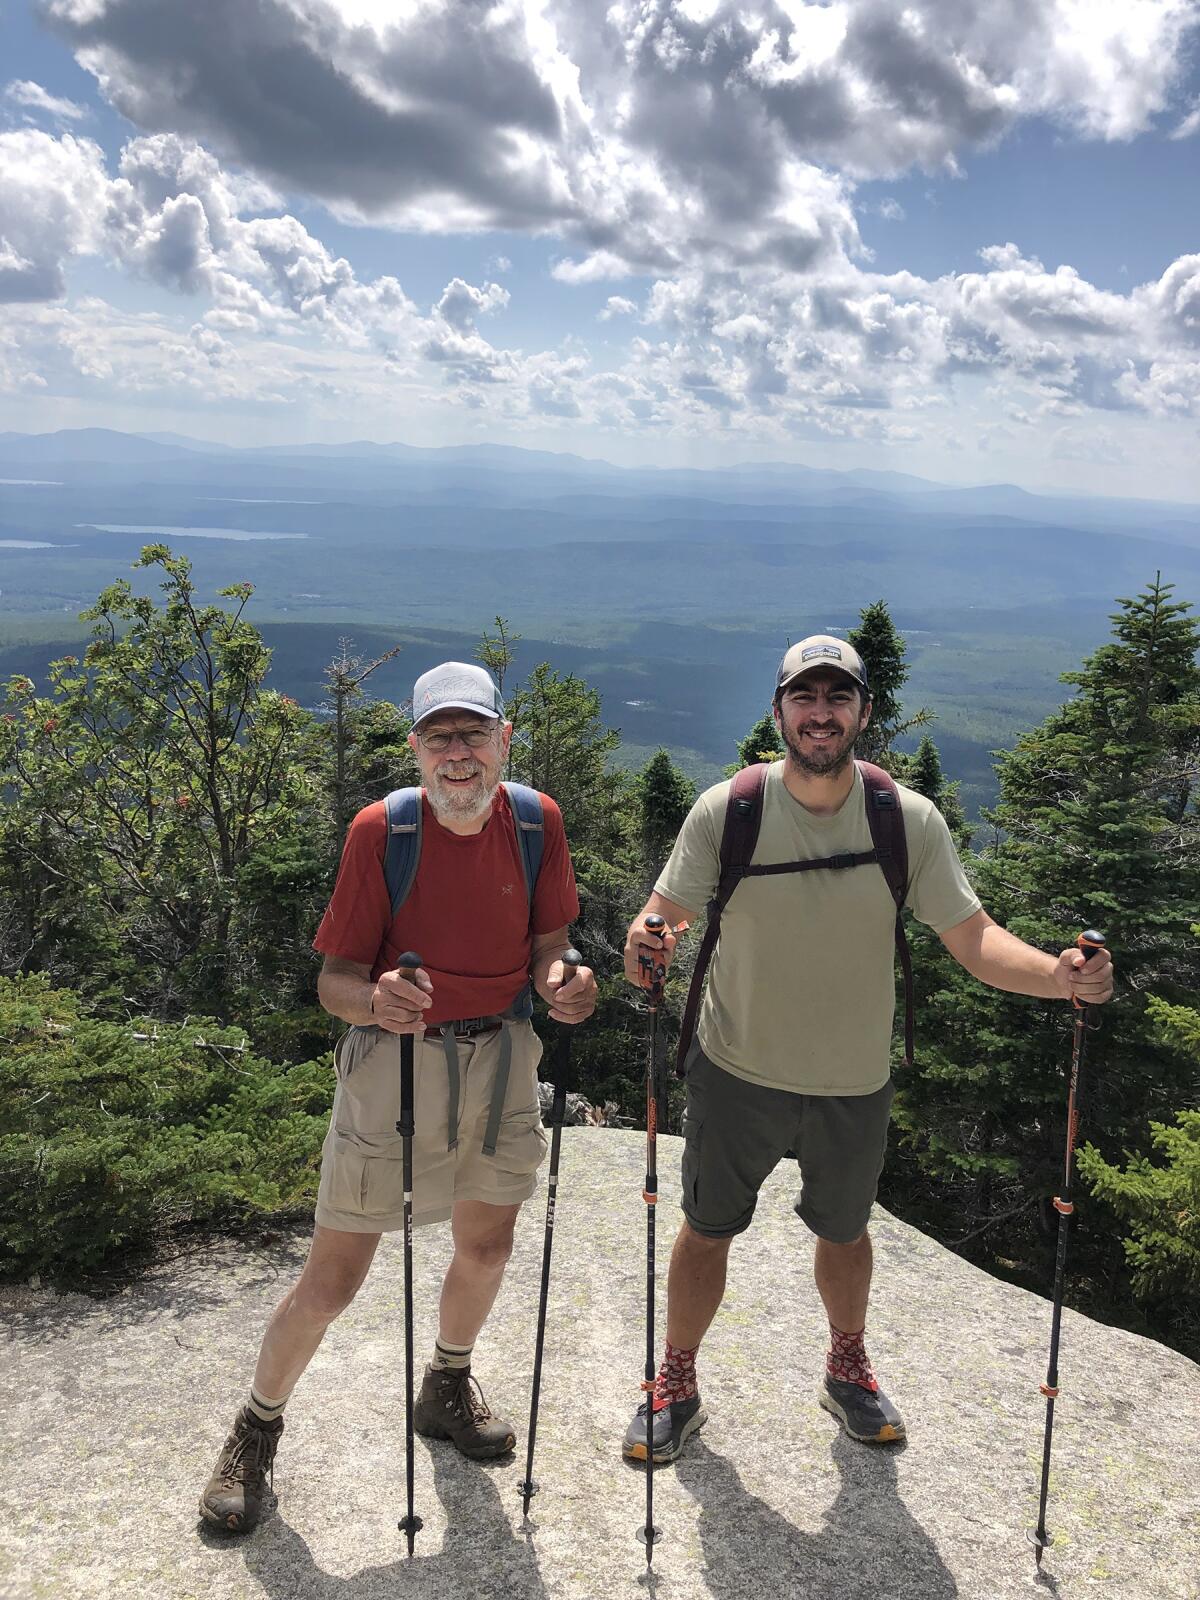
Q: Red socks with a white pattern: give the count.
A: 2